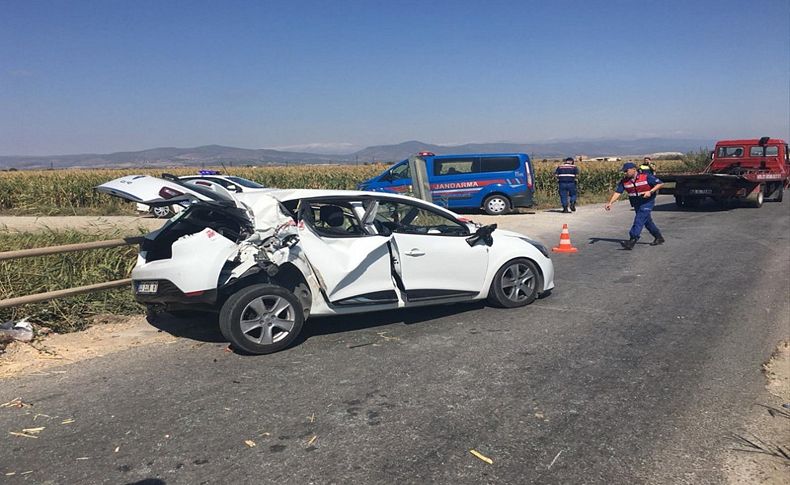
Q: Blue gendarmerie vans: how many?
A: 1